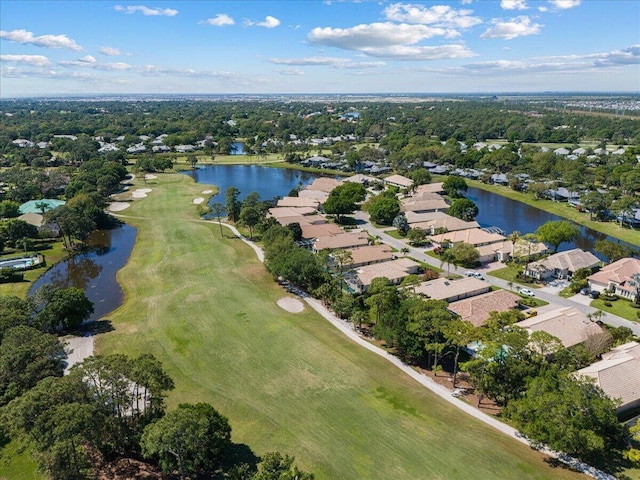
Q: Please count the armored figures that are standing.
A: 0